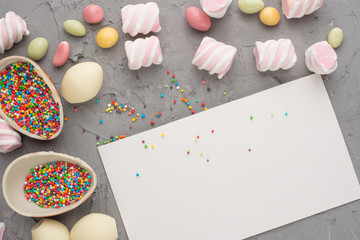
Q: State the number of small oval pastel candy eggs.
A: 9